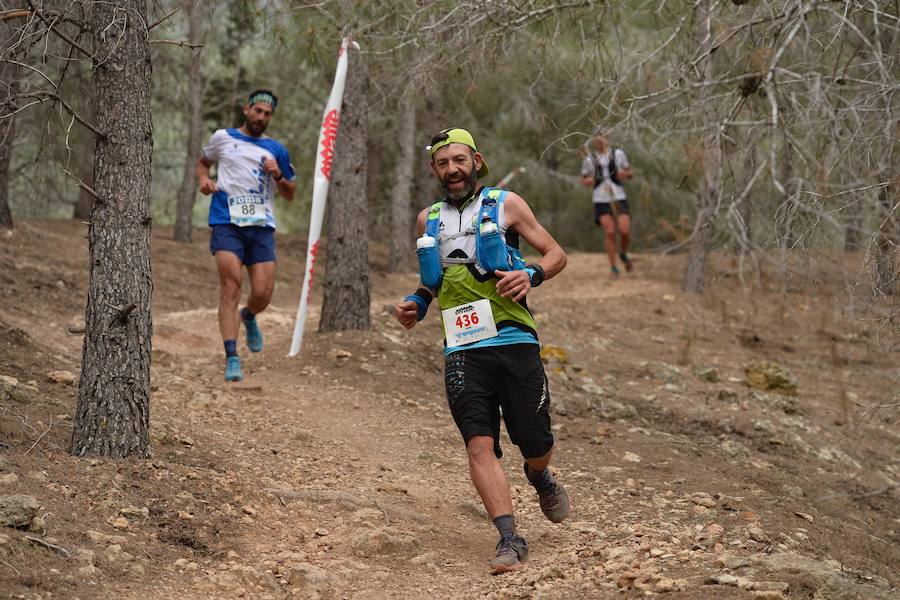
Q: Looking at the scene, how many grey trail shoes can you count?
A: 2